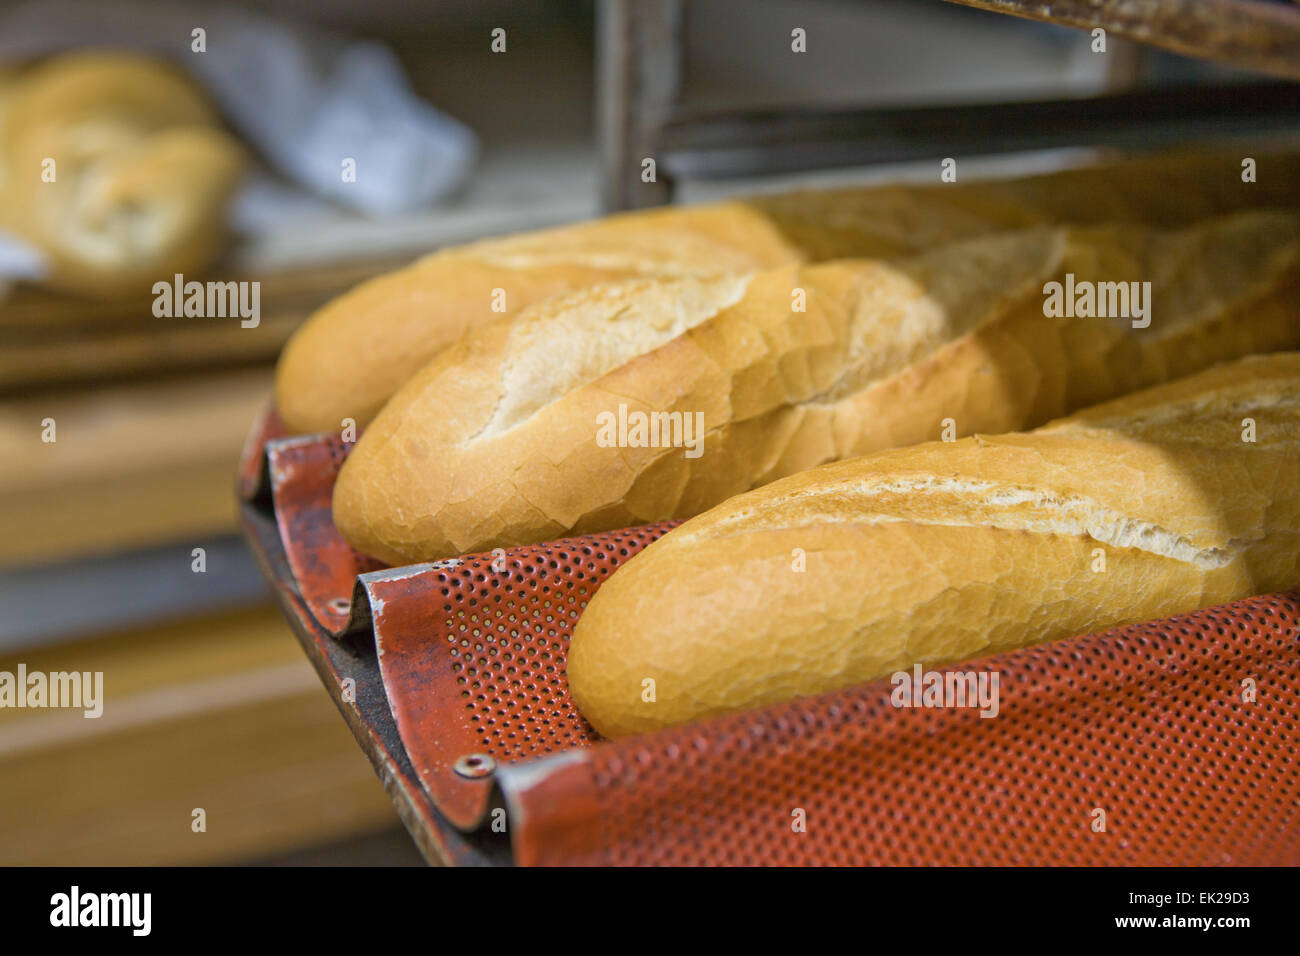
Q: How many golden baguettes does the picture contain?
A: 3